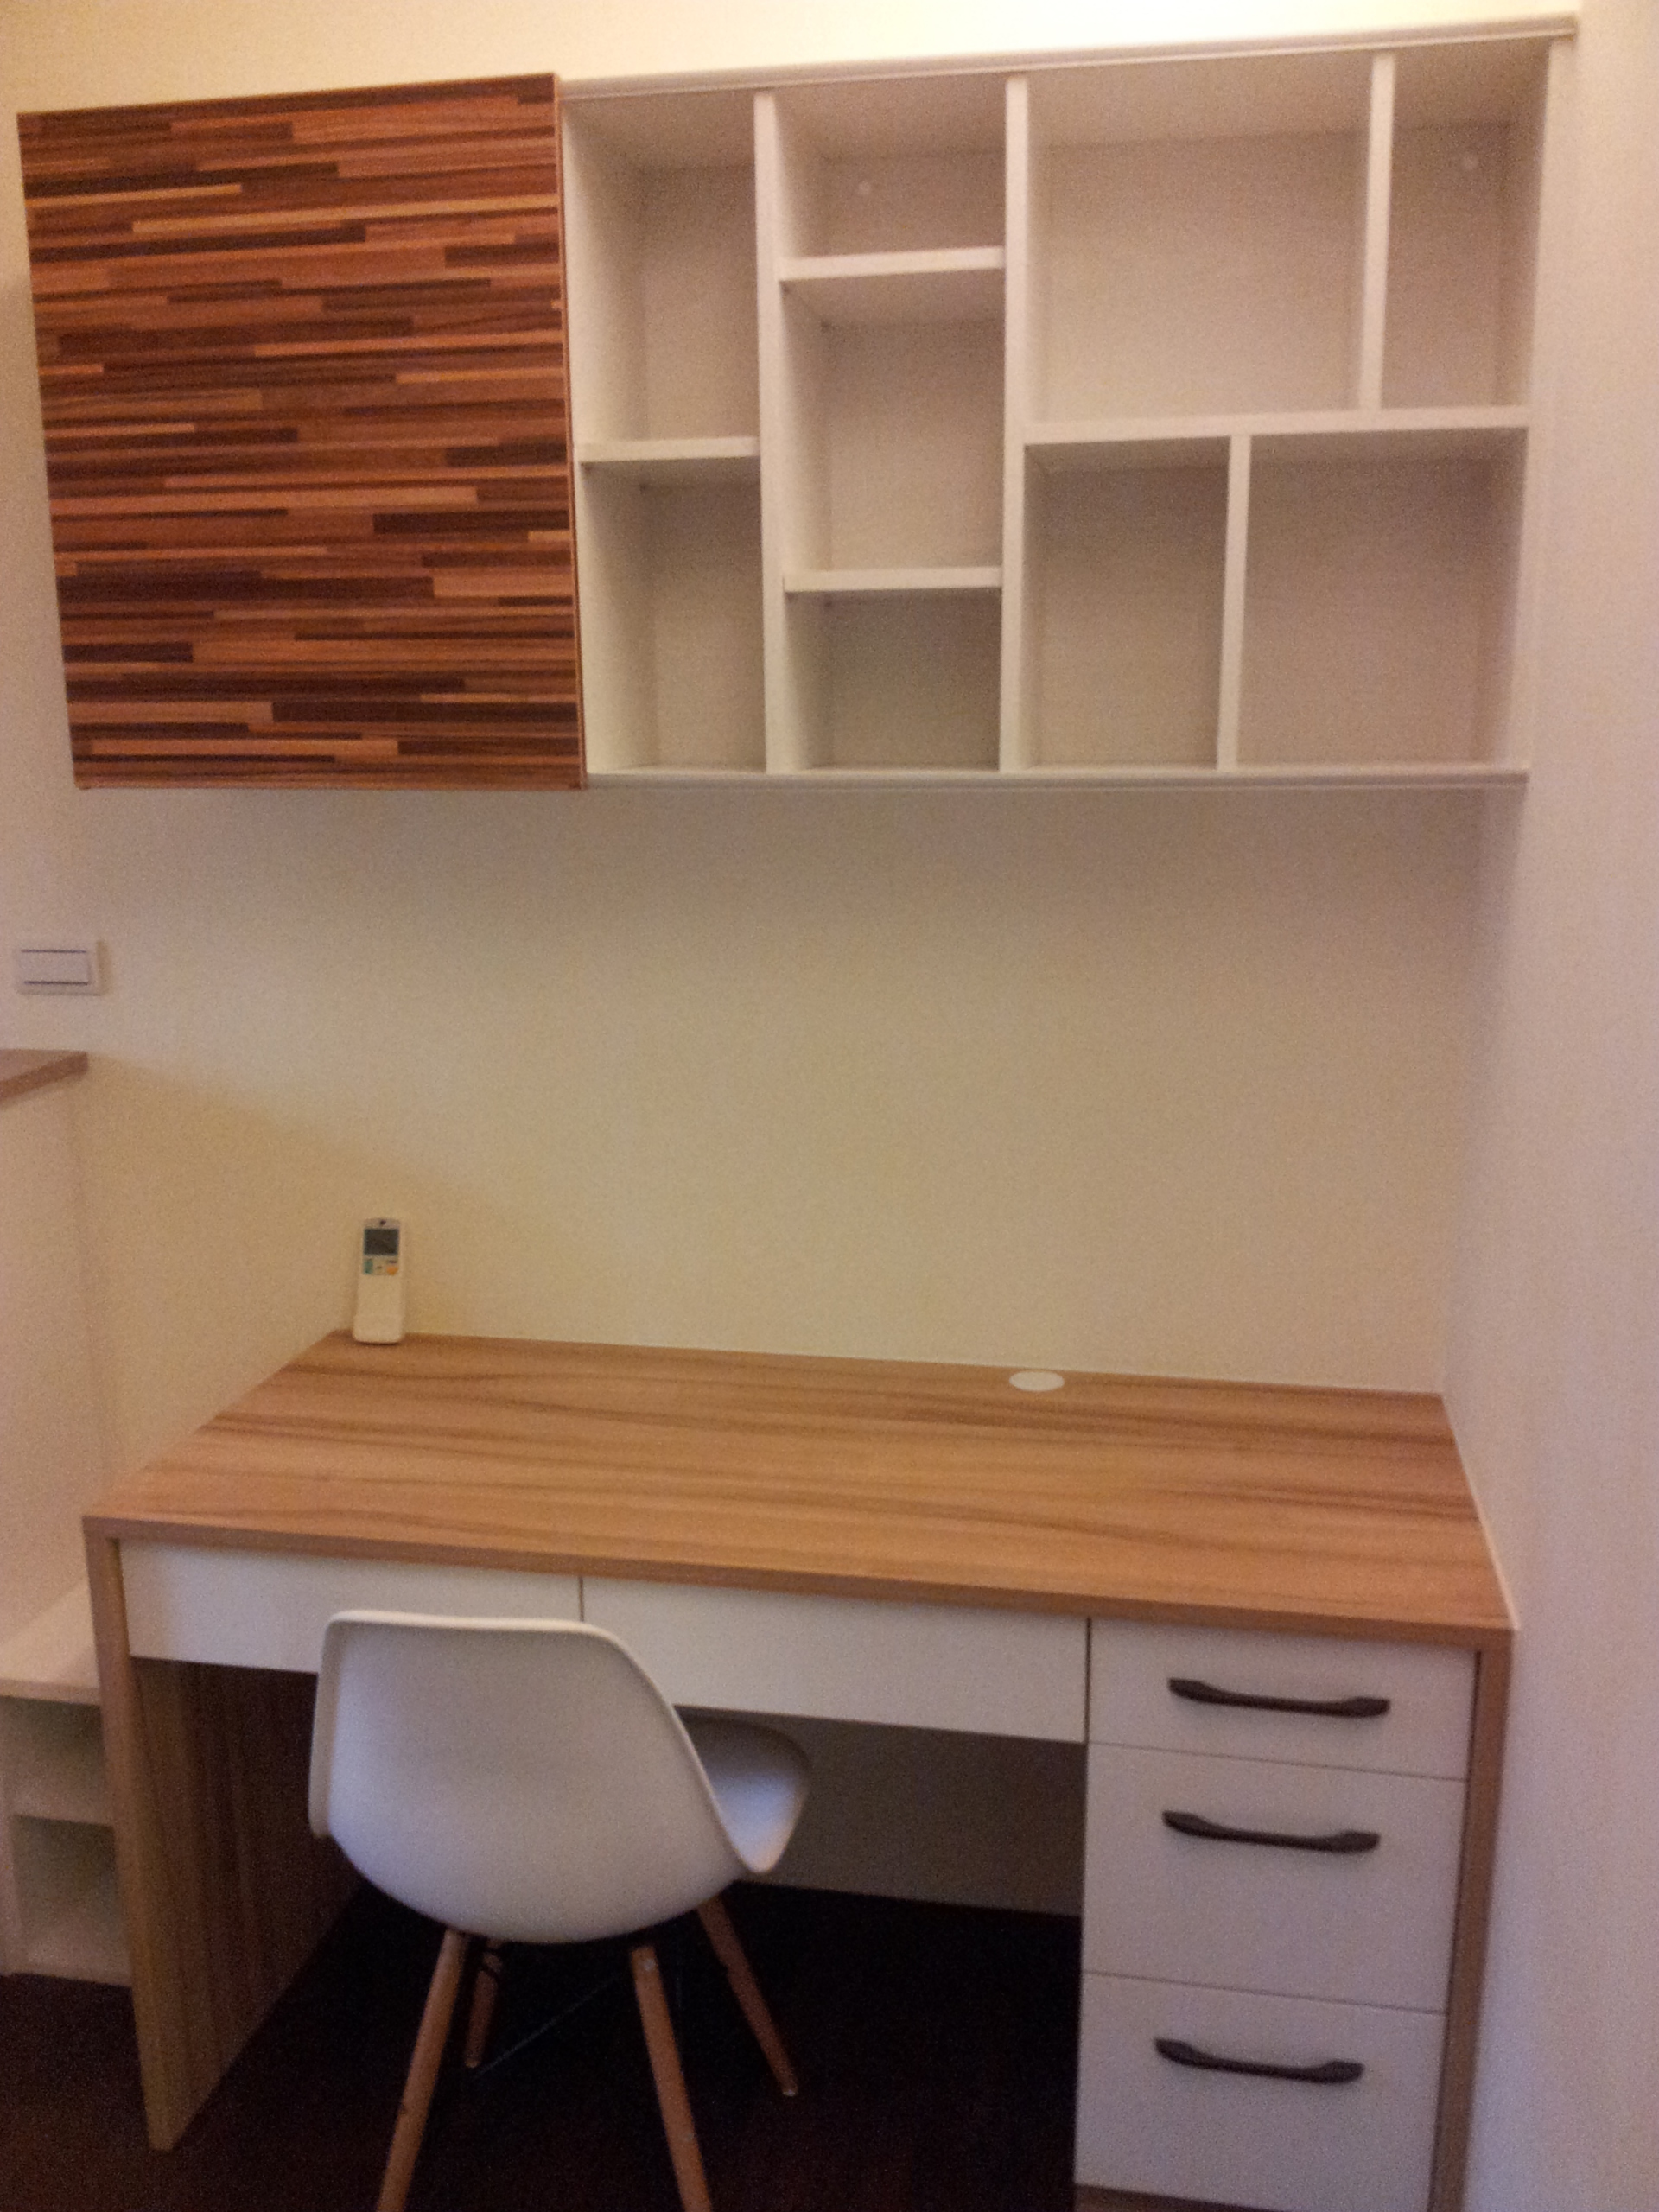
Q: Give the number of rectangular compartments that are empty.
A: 9